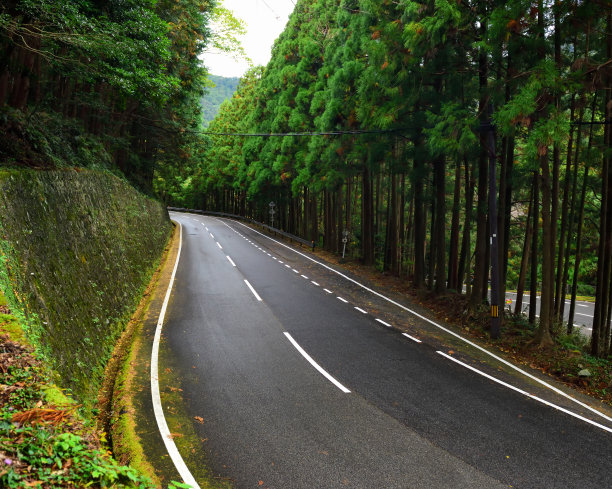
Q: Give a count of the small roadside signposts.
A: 2